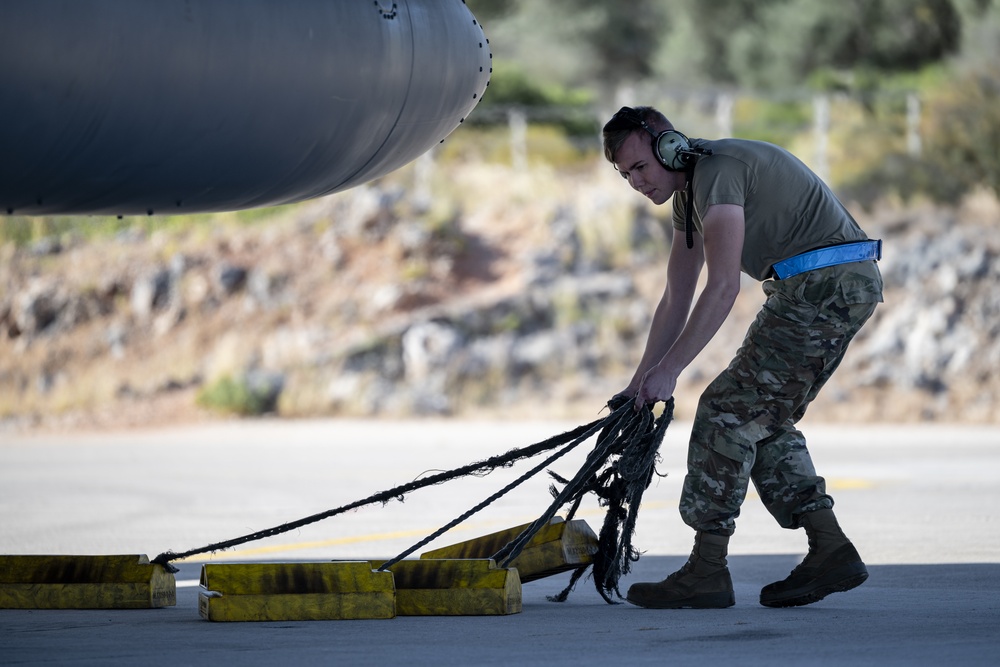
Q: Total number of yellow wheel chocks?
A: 4